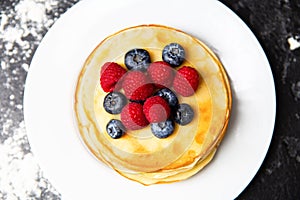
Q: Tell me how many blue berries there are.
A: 7